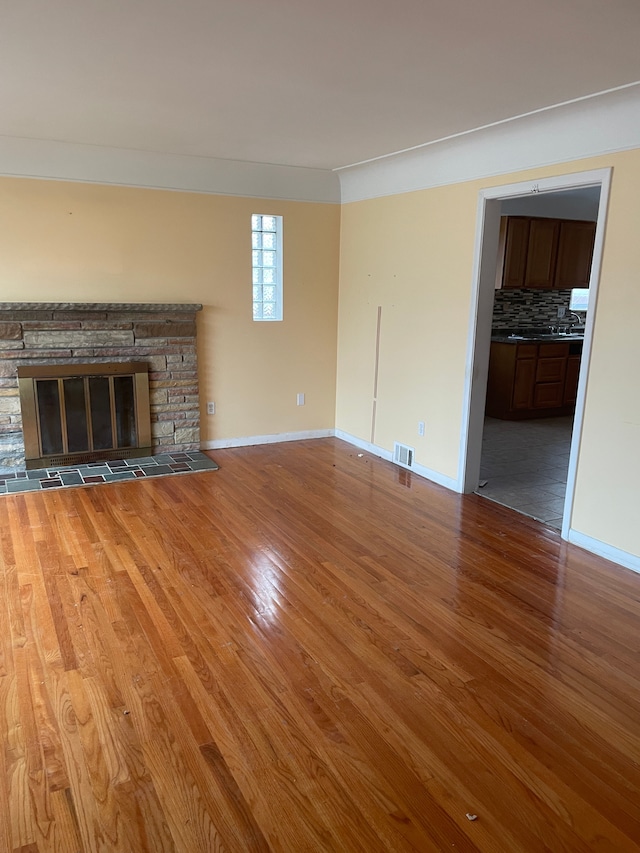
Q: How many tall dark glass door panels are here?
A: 4